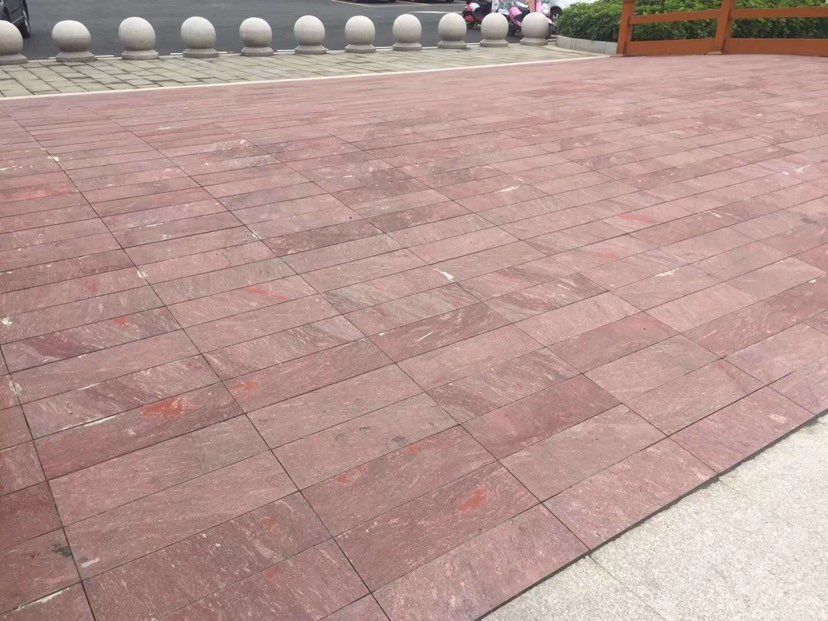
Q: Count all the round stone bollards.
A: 11